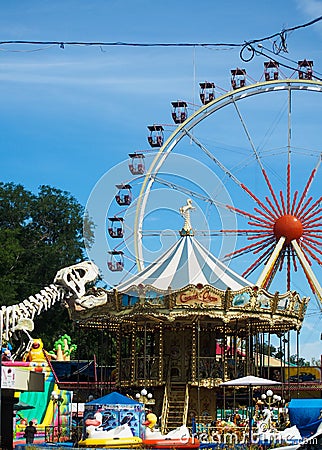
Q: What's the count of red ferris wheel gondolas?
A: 10